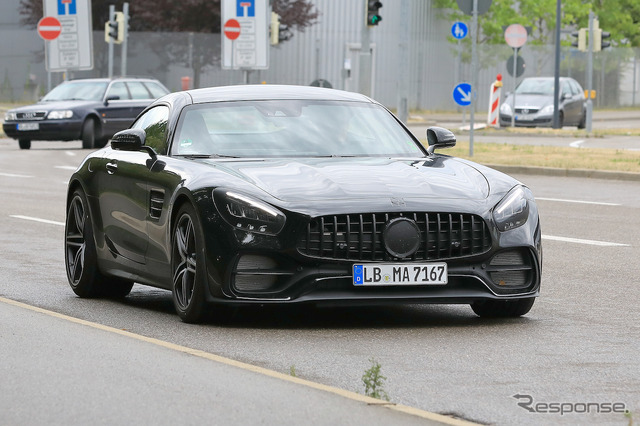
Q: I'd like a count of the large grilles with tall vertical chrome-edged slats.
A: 1